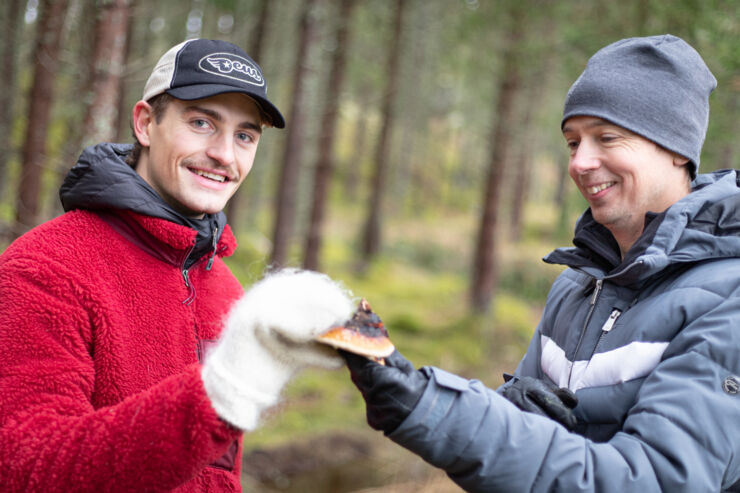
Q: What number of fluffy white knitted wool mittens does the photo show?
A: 1